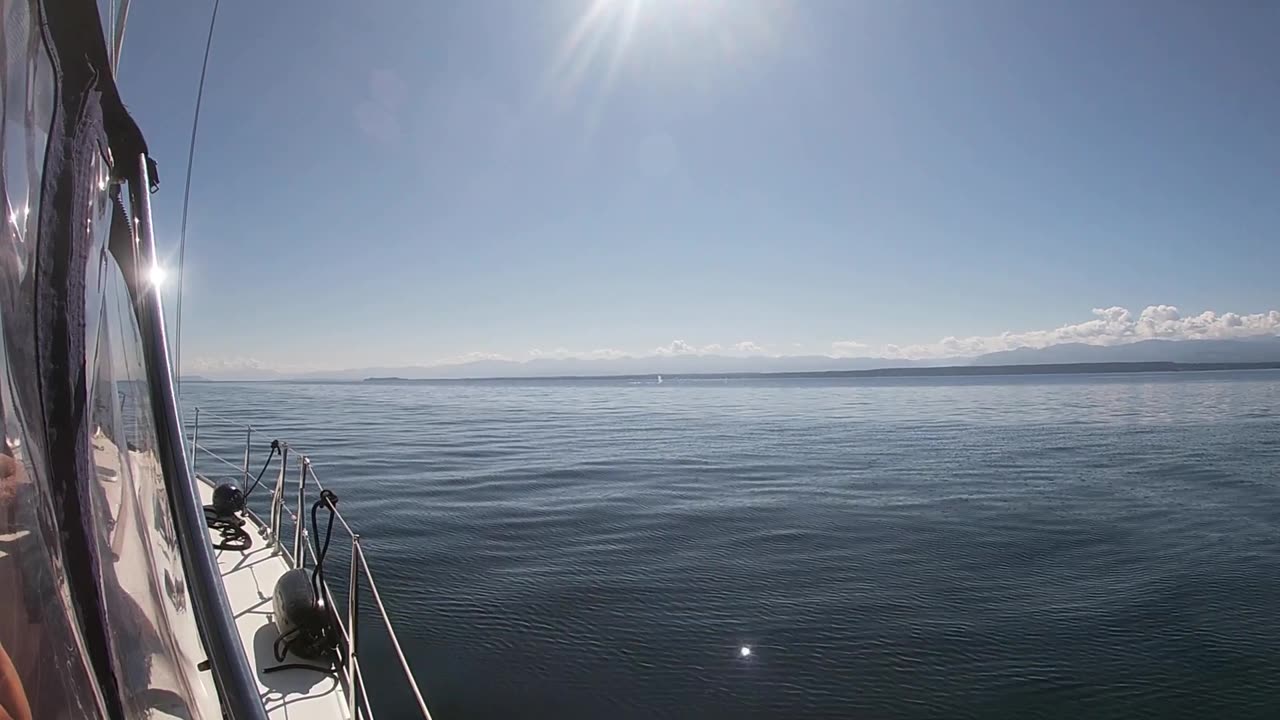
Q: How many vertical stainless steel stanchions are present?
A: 5